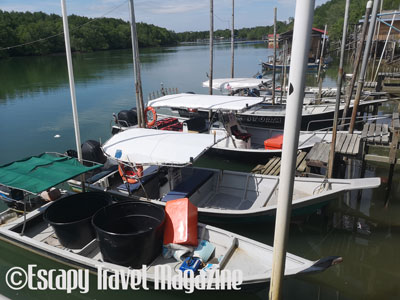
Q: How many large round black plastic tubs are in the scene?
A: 2